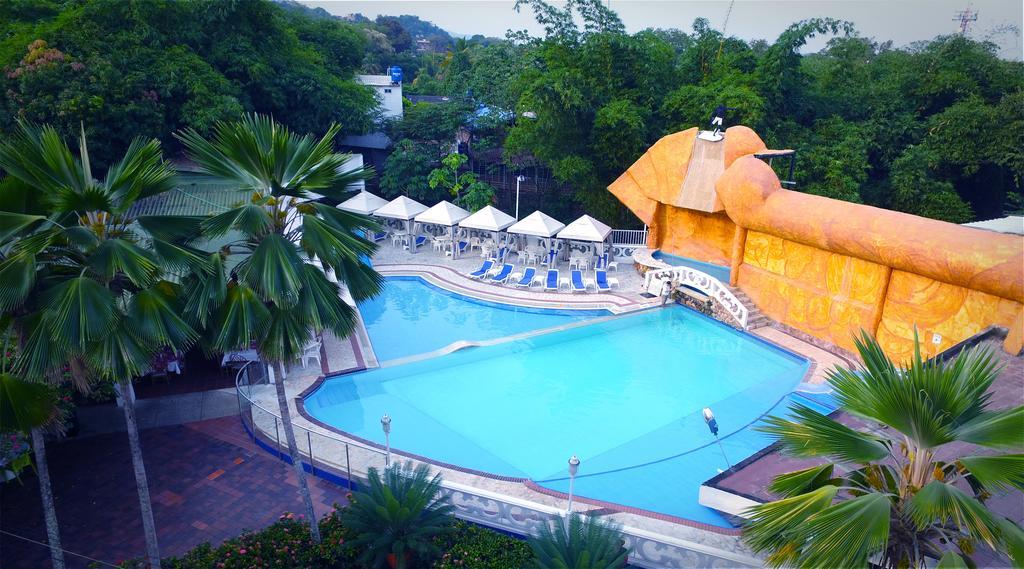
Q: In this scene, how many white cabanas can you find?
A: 6